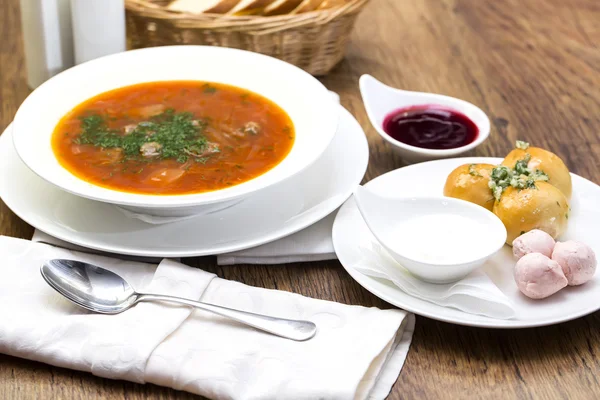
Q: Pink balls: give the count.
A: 3